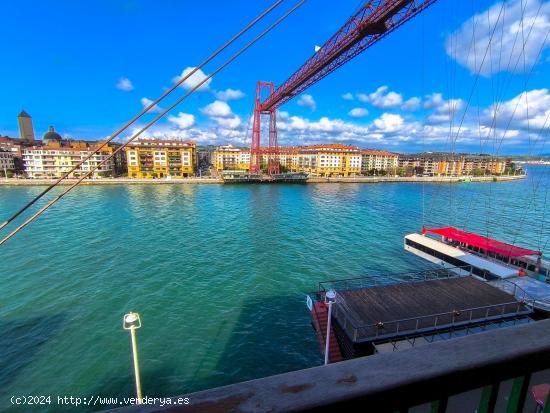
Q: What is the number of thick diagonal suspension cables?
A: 2